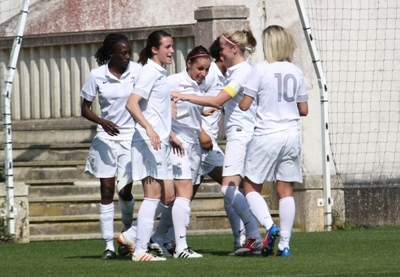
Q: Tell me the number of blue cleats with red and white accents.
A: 2